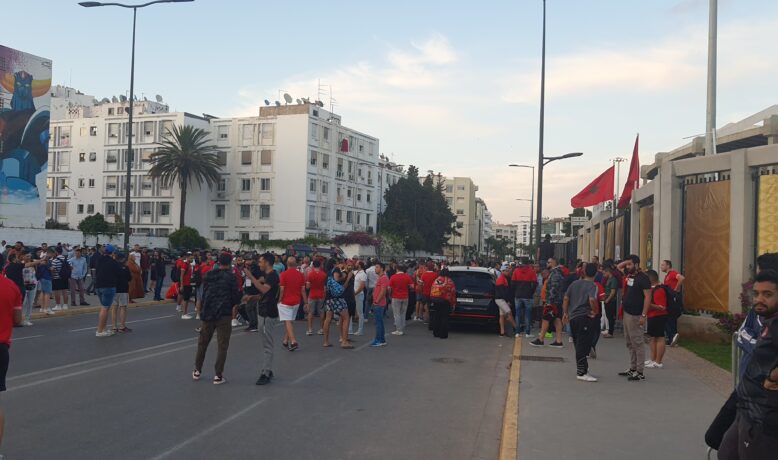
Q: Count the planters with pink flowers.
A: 1